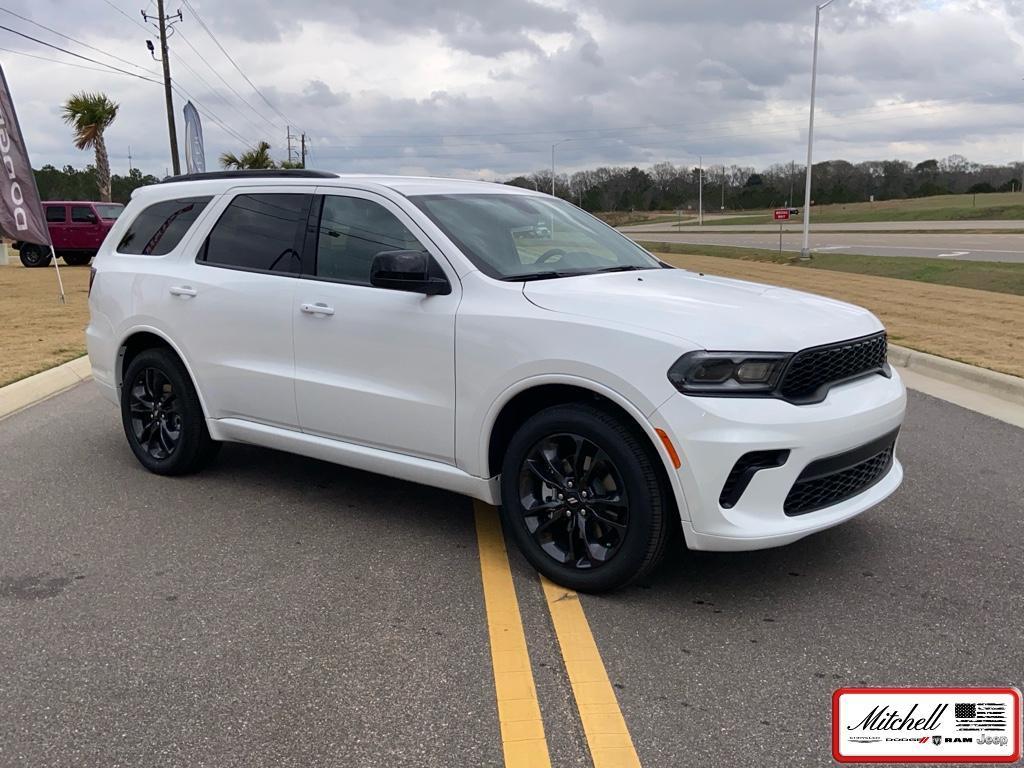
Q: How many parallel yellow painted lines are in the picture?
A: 2